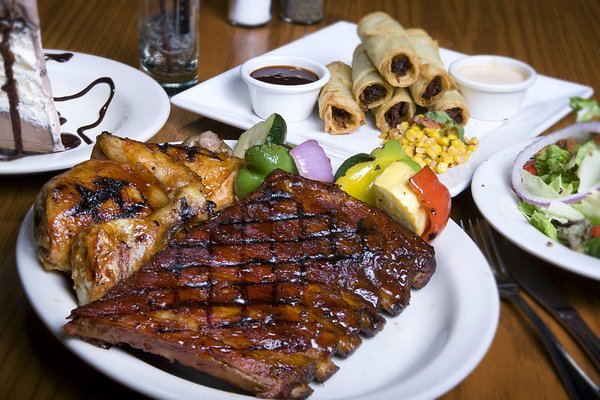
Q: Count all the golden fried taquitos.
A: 6